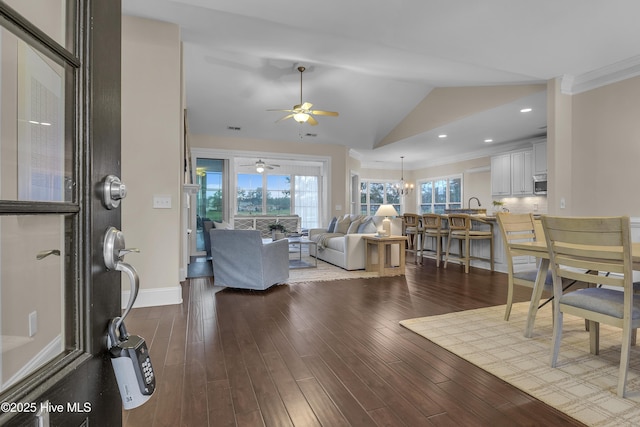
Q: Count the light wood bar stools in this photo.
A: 3